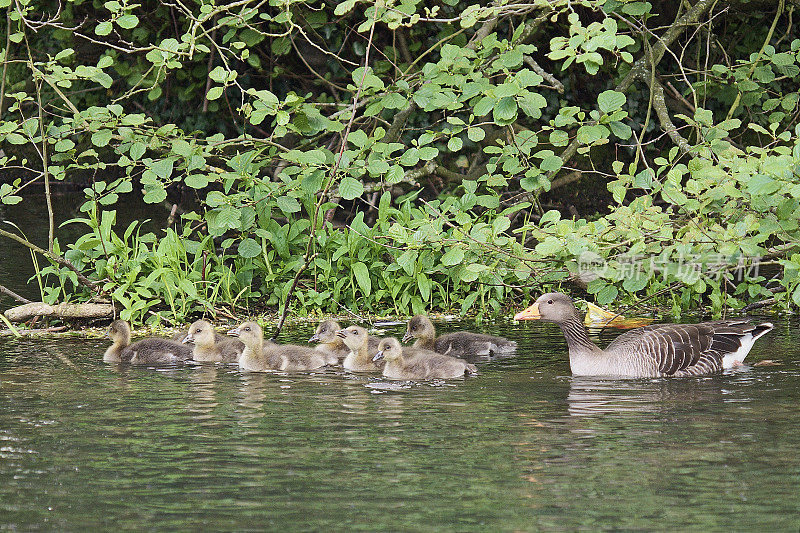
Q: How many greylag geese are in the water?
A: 8